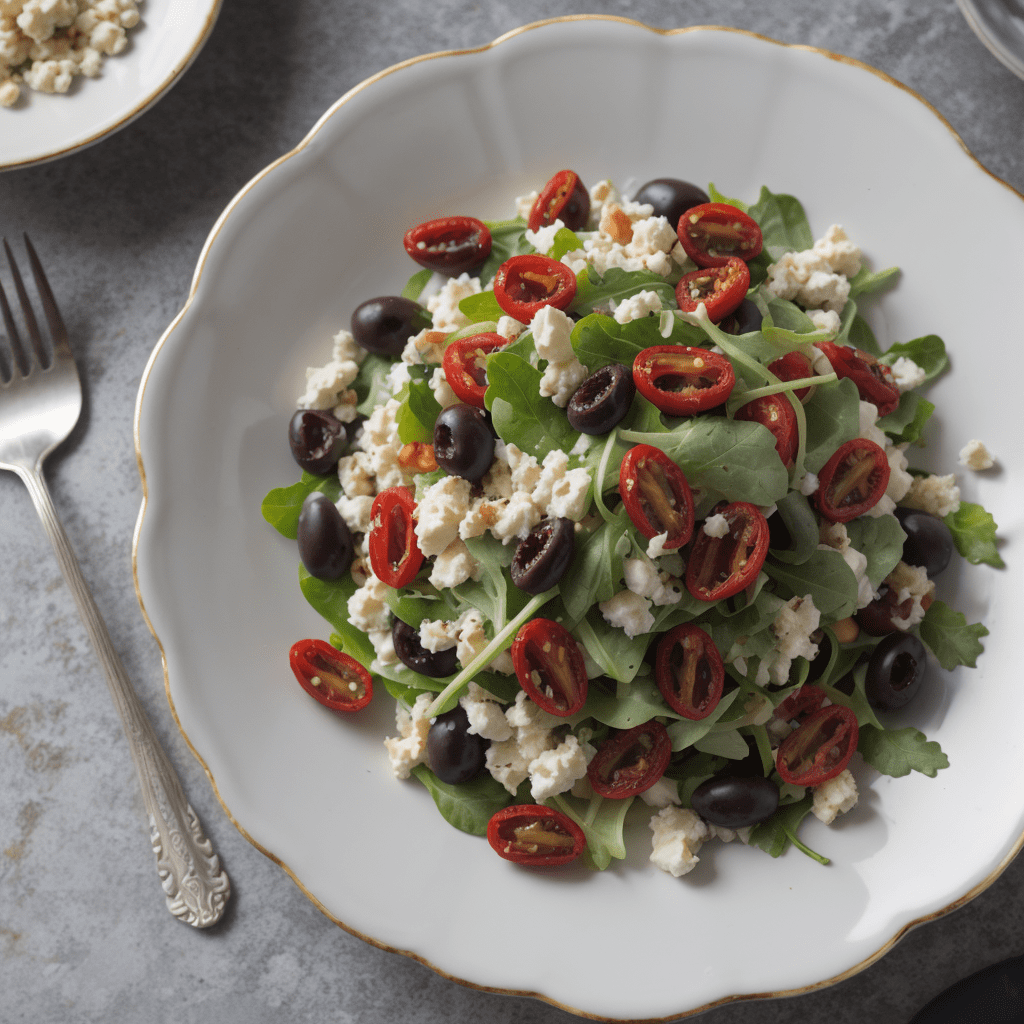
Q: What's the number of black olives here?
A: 13